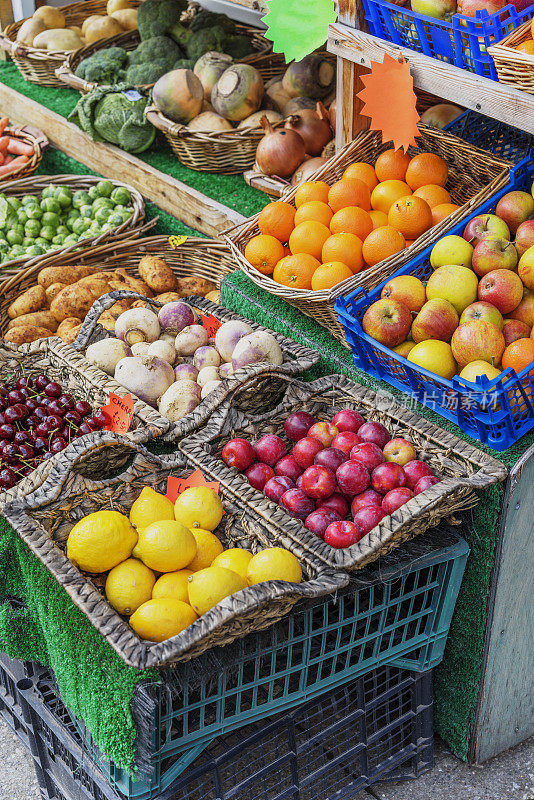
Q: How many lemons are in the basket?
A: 11